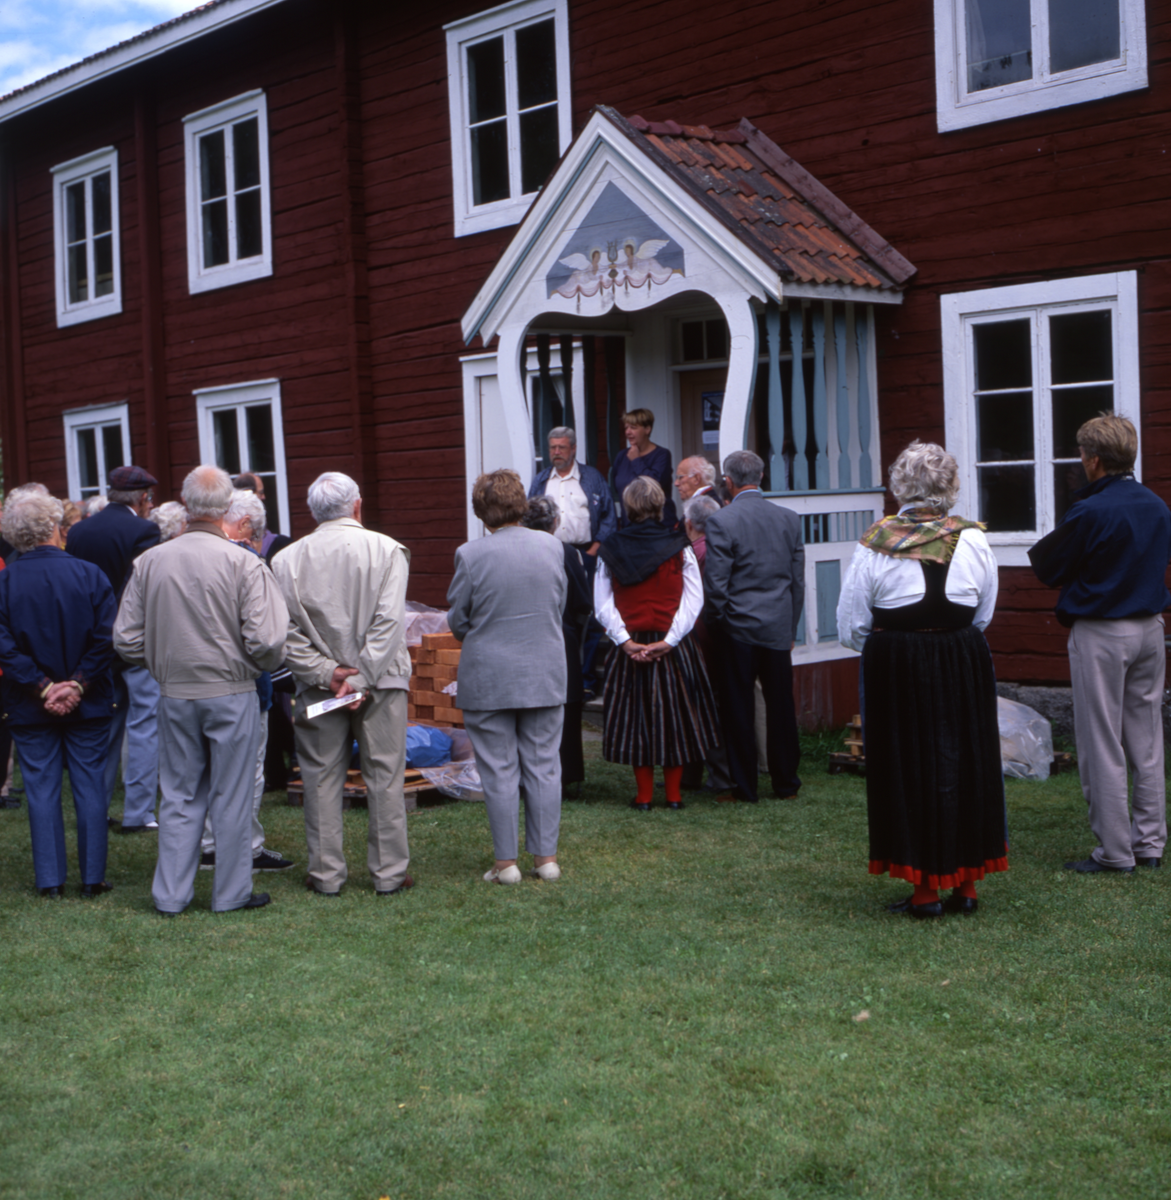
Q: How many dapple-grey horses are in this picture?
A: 0